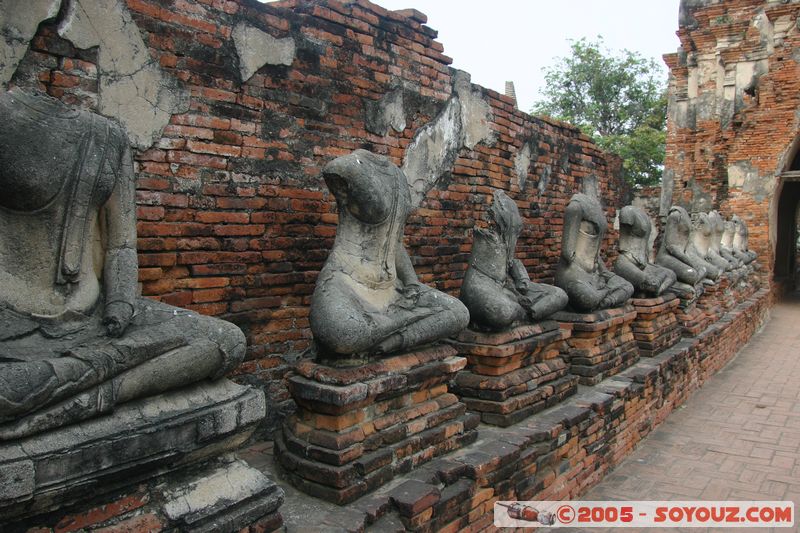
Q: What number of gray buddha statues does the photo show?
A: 10